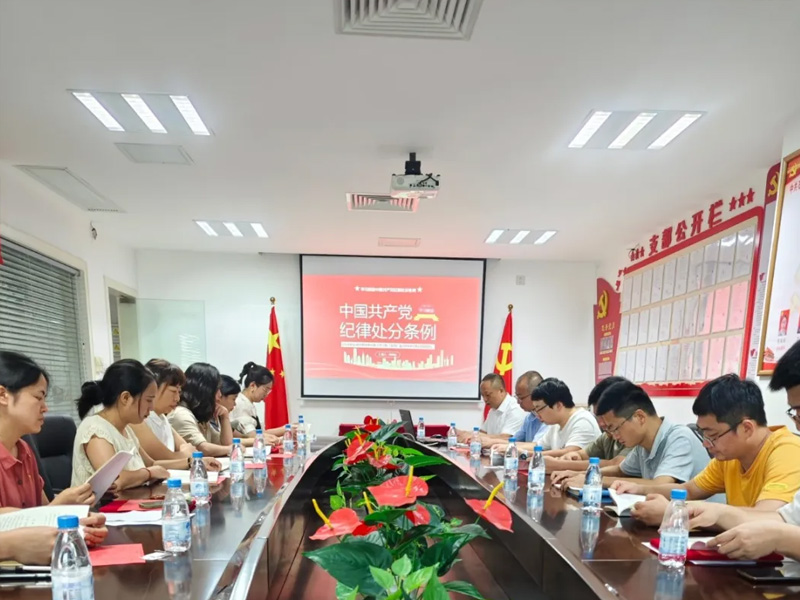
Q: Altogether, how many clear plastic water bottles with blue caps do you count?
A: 15